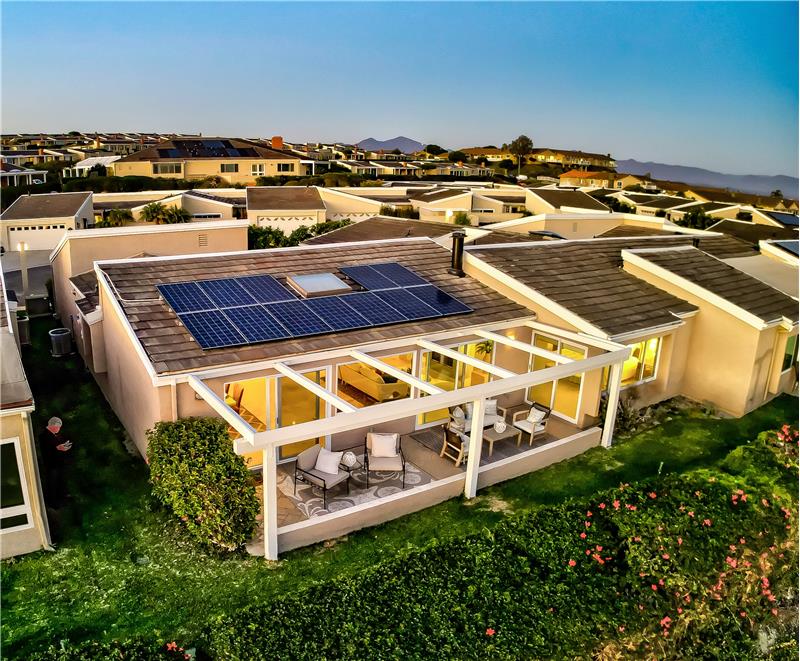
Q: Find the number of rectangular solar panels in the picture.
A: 12